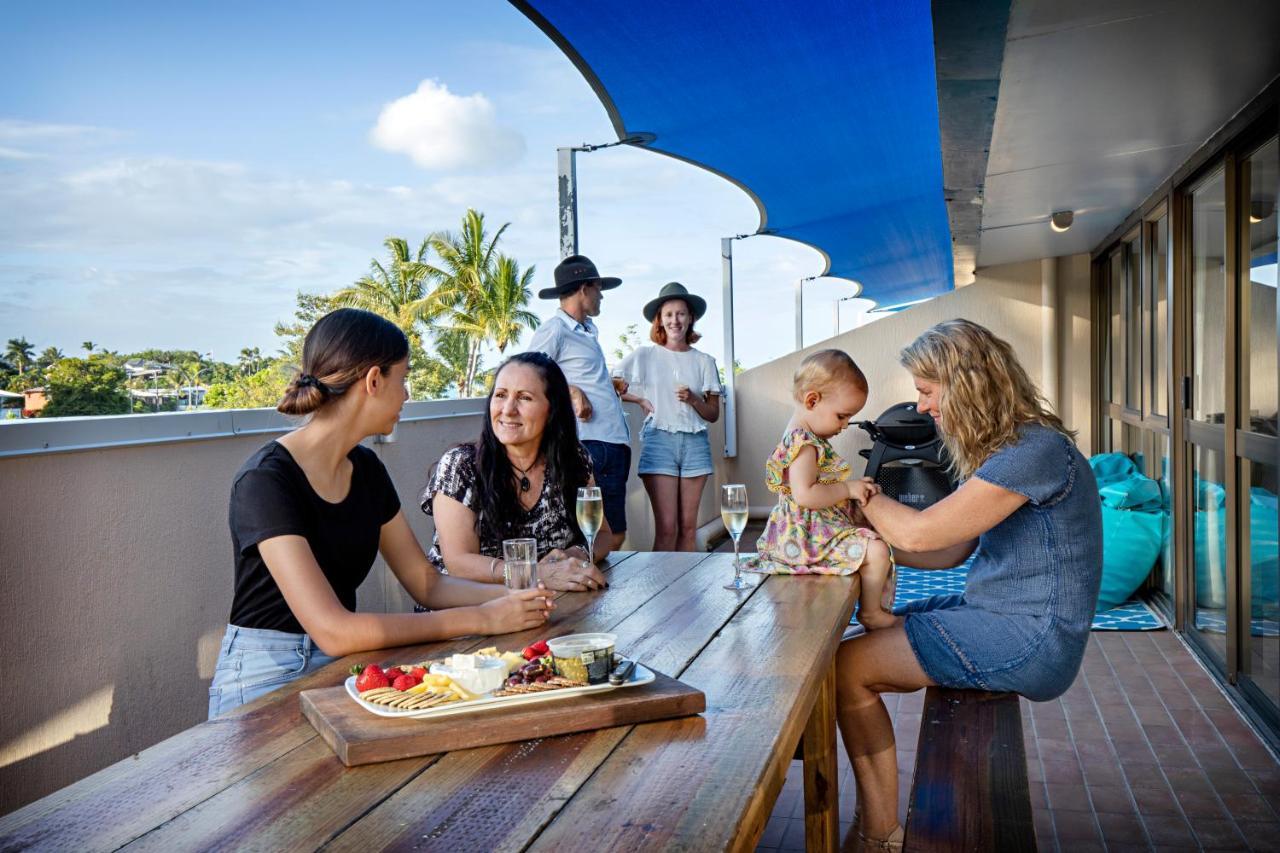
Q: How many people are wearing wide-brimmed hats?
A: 2